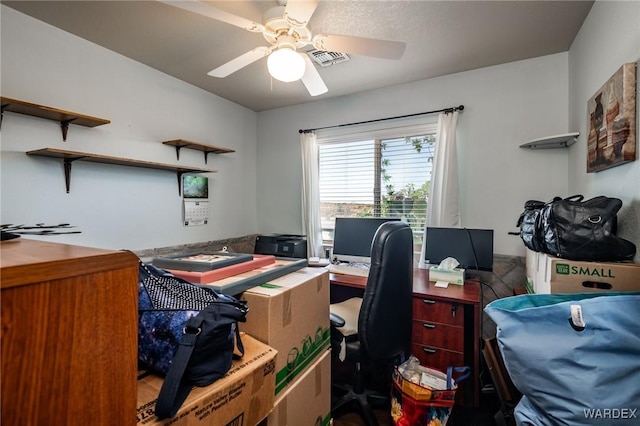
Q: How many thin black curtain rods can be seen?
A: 1